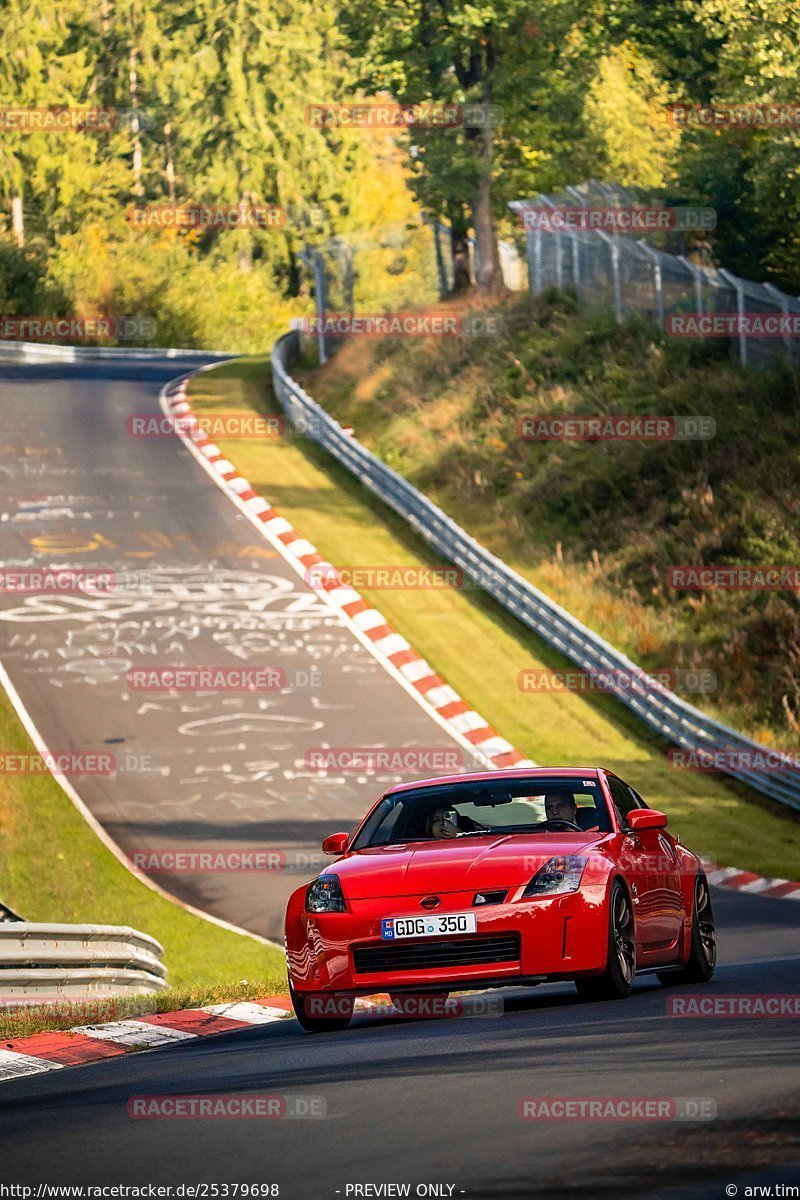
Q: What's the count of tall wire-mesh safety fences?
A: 2